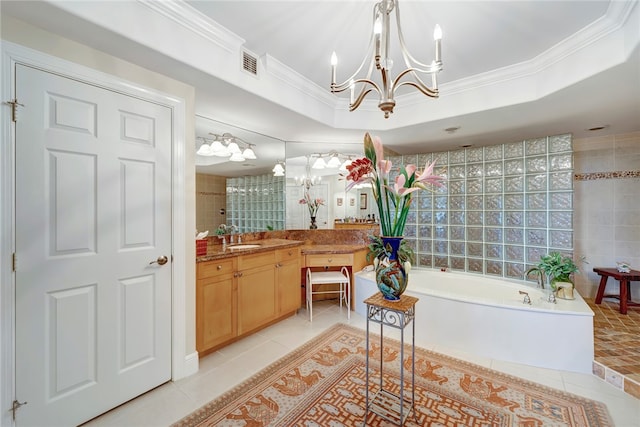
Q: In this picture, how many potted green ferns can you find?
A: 2